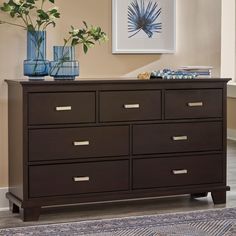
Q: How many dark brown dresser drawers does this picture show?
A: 7